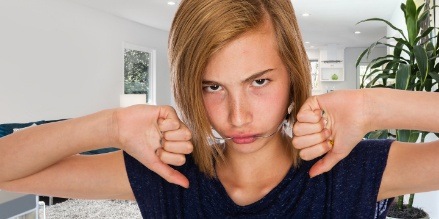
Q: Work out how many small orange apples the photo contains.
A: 0